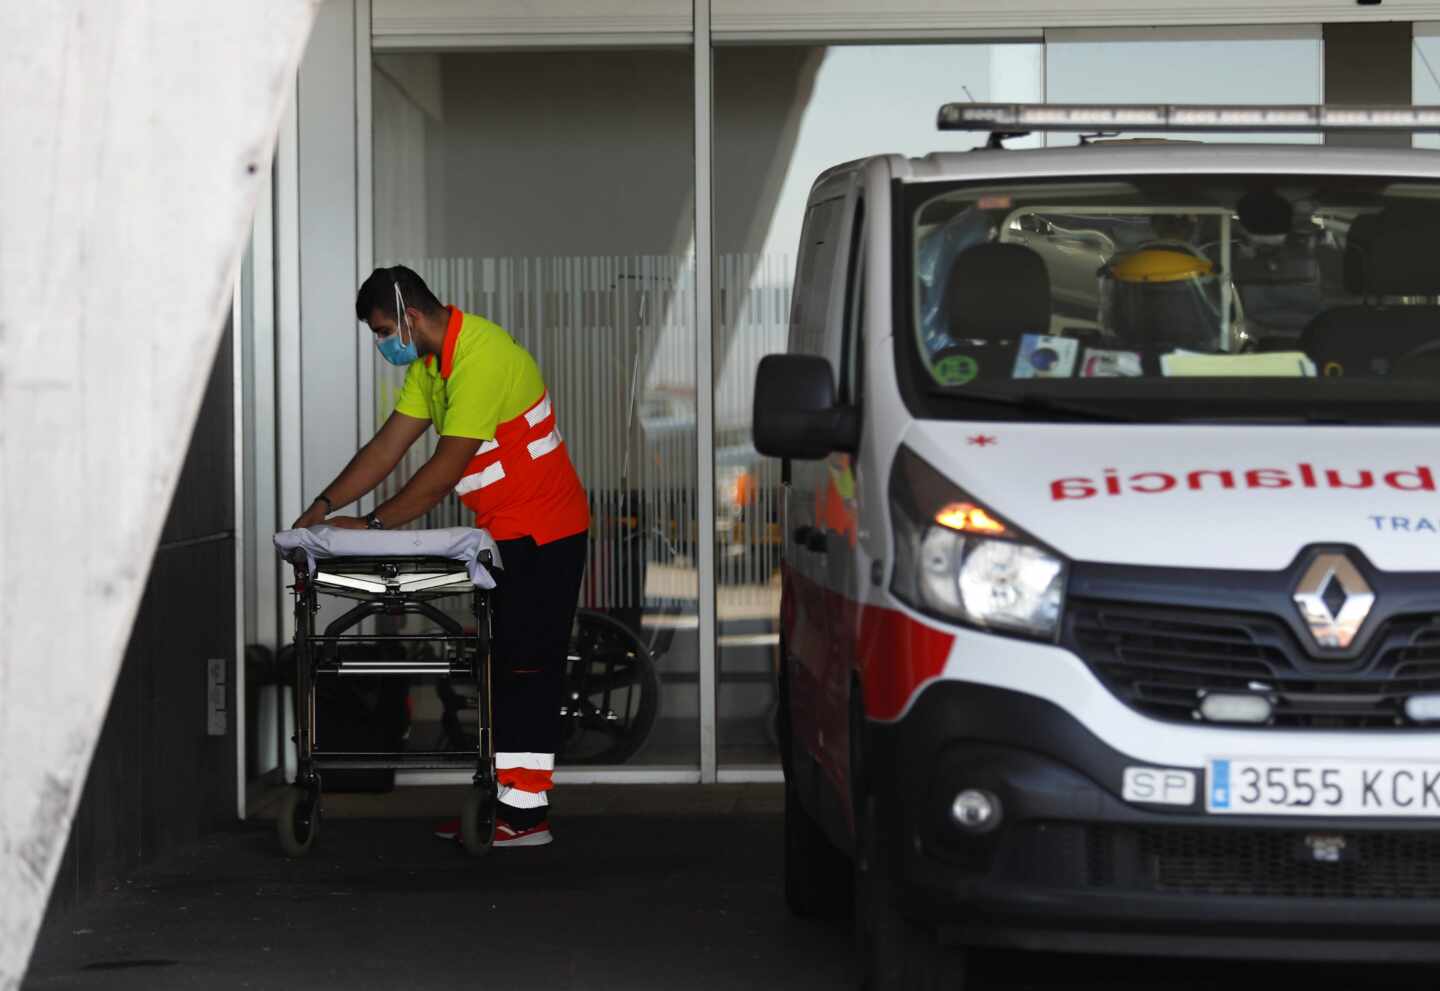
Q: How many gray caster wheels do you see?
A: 2